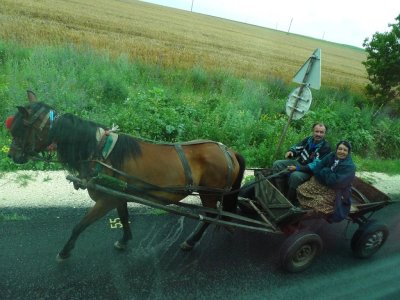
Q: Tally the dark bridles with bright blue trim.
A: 1